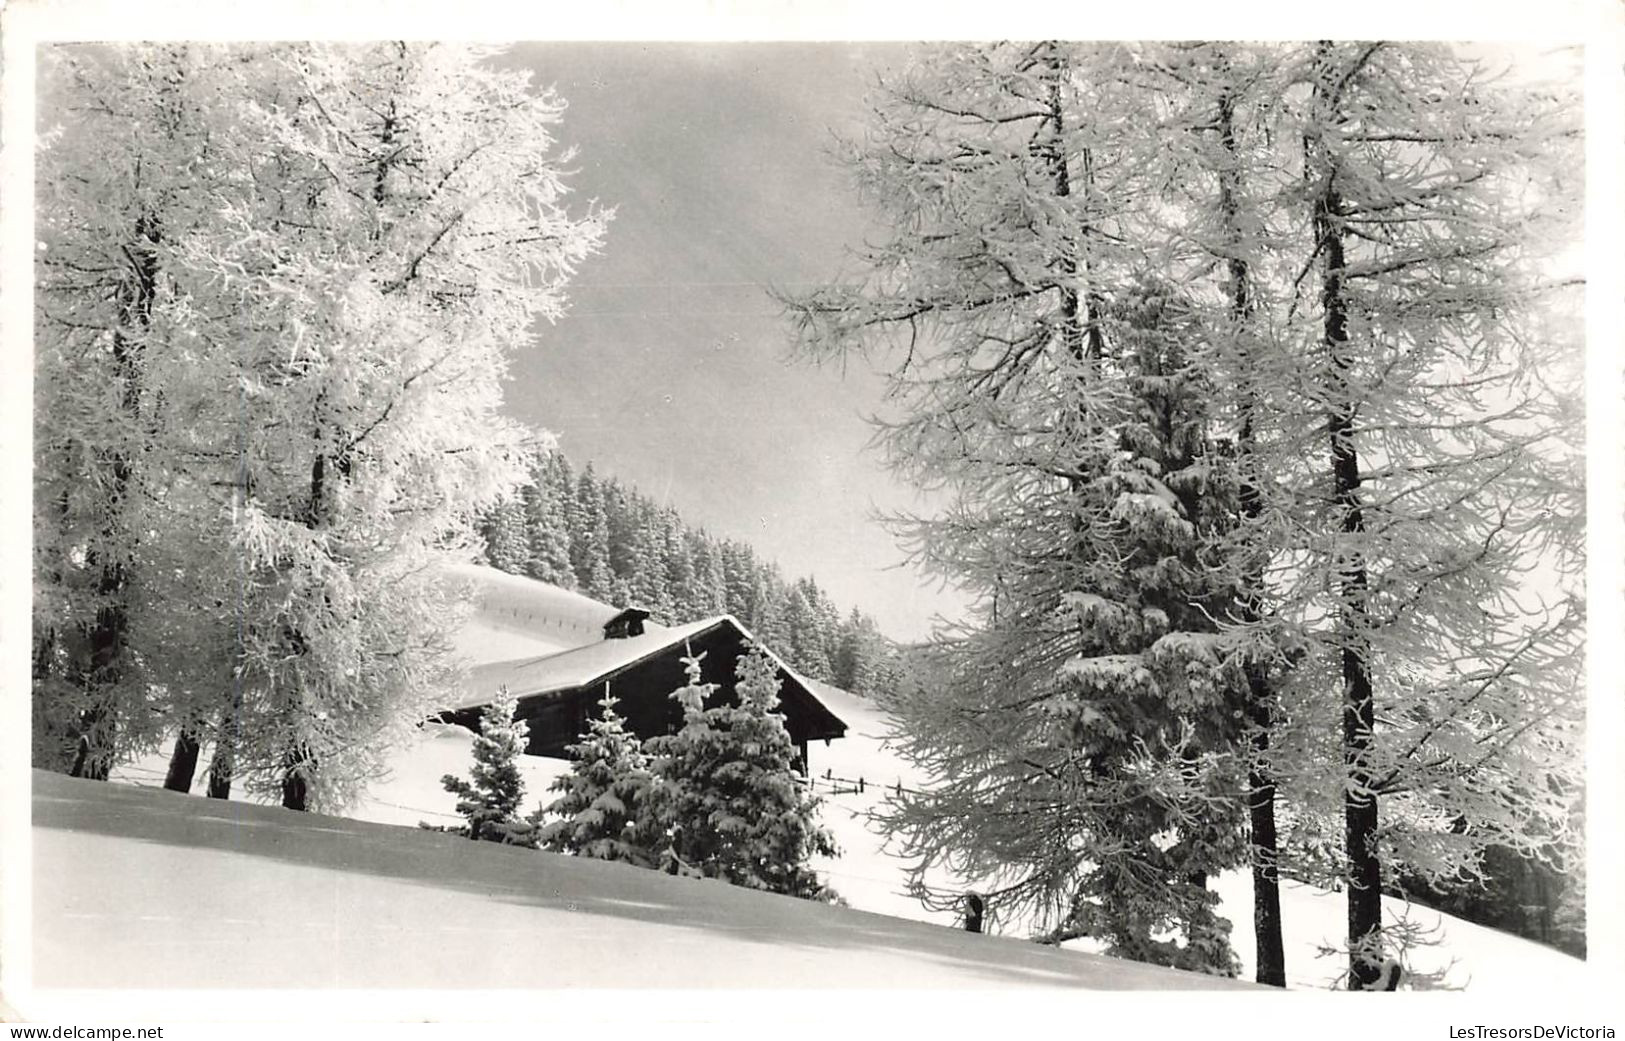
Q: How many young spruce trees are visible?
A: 4